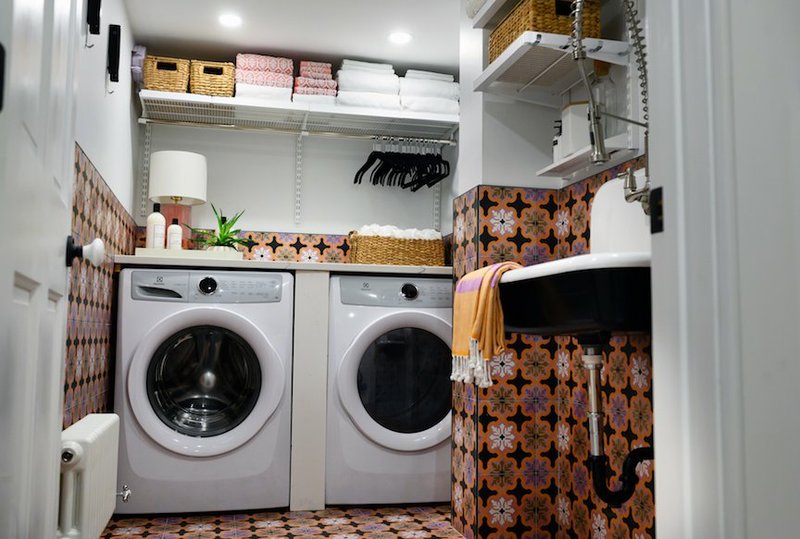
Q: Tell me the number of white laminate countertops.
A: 1